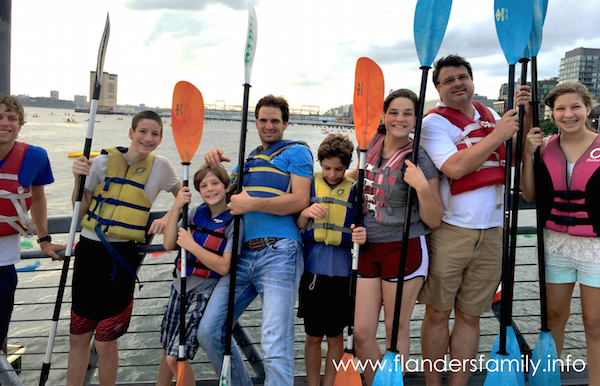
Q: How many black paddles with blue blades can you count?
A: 4